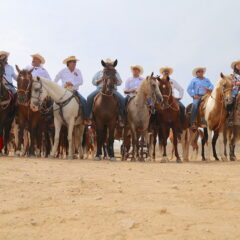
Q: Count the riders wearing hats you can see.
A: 8